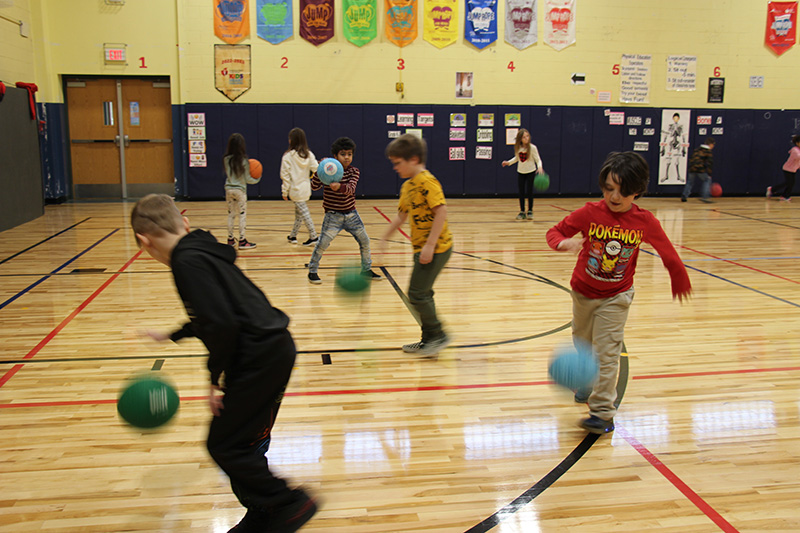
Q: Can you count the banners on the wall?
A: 11